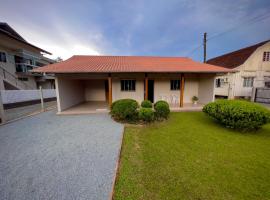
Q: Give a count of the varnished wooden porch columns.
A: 3